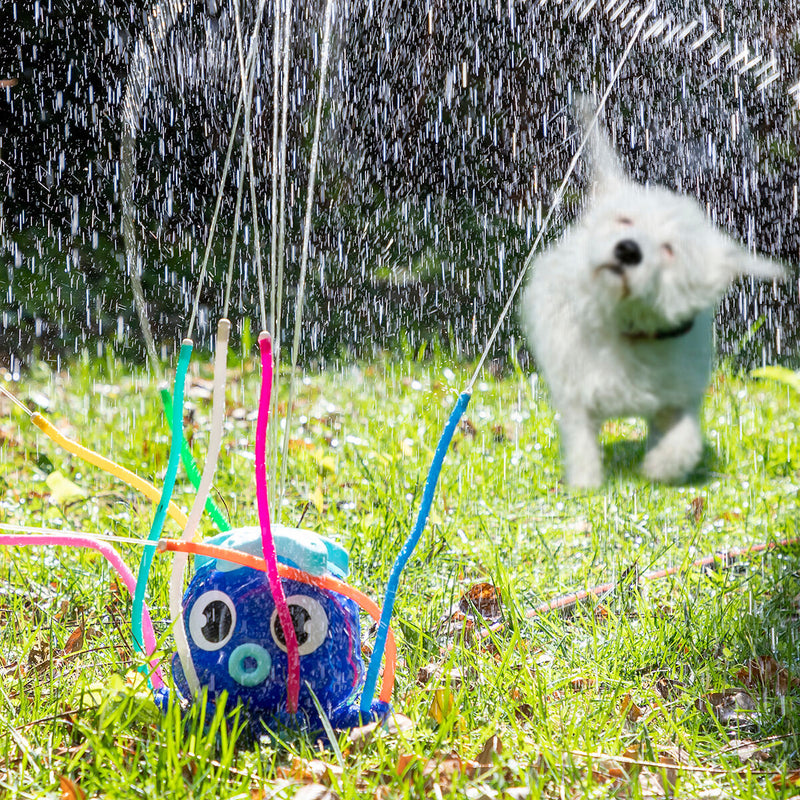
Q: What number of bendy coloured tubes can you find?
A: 8